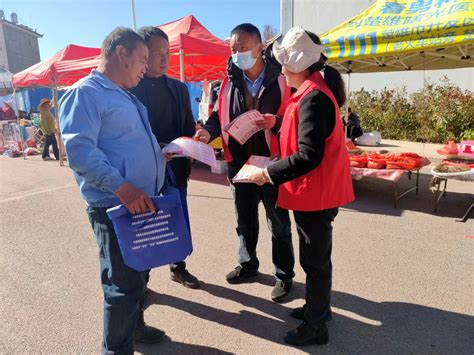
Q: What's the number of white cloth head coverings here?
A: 1